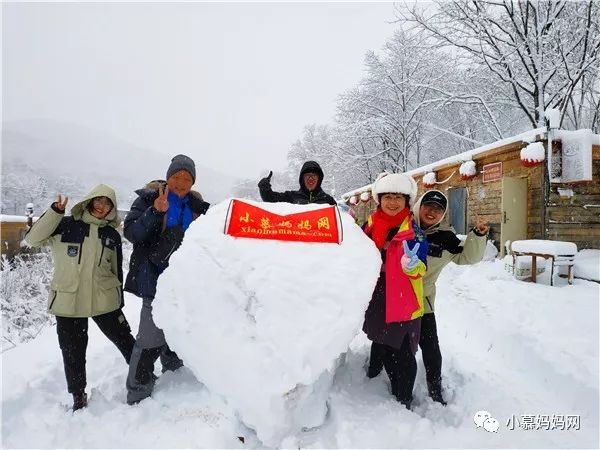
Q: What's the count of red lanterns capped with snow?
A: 5